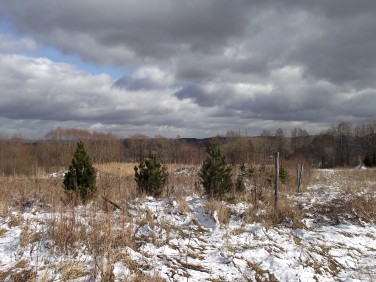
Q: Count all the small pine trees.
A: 3